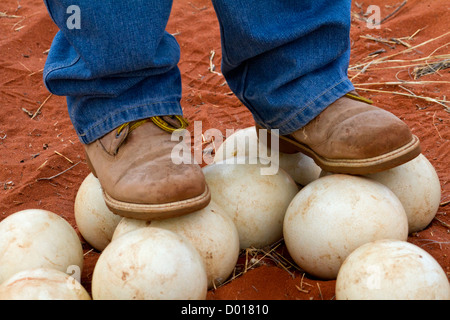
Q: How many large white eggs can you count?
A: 10